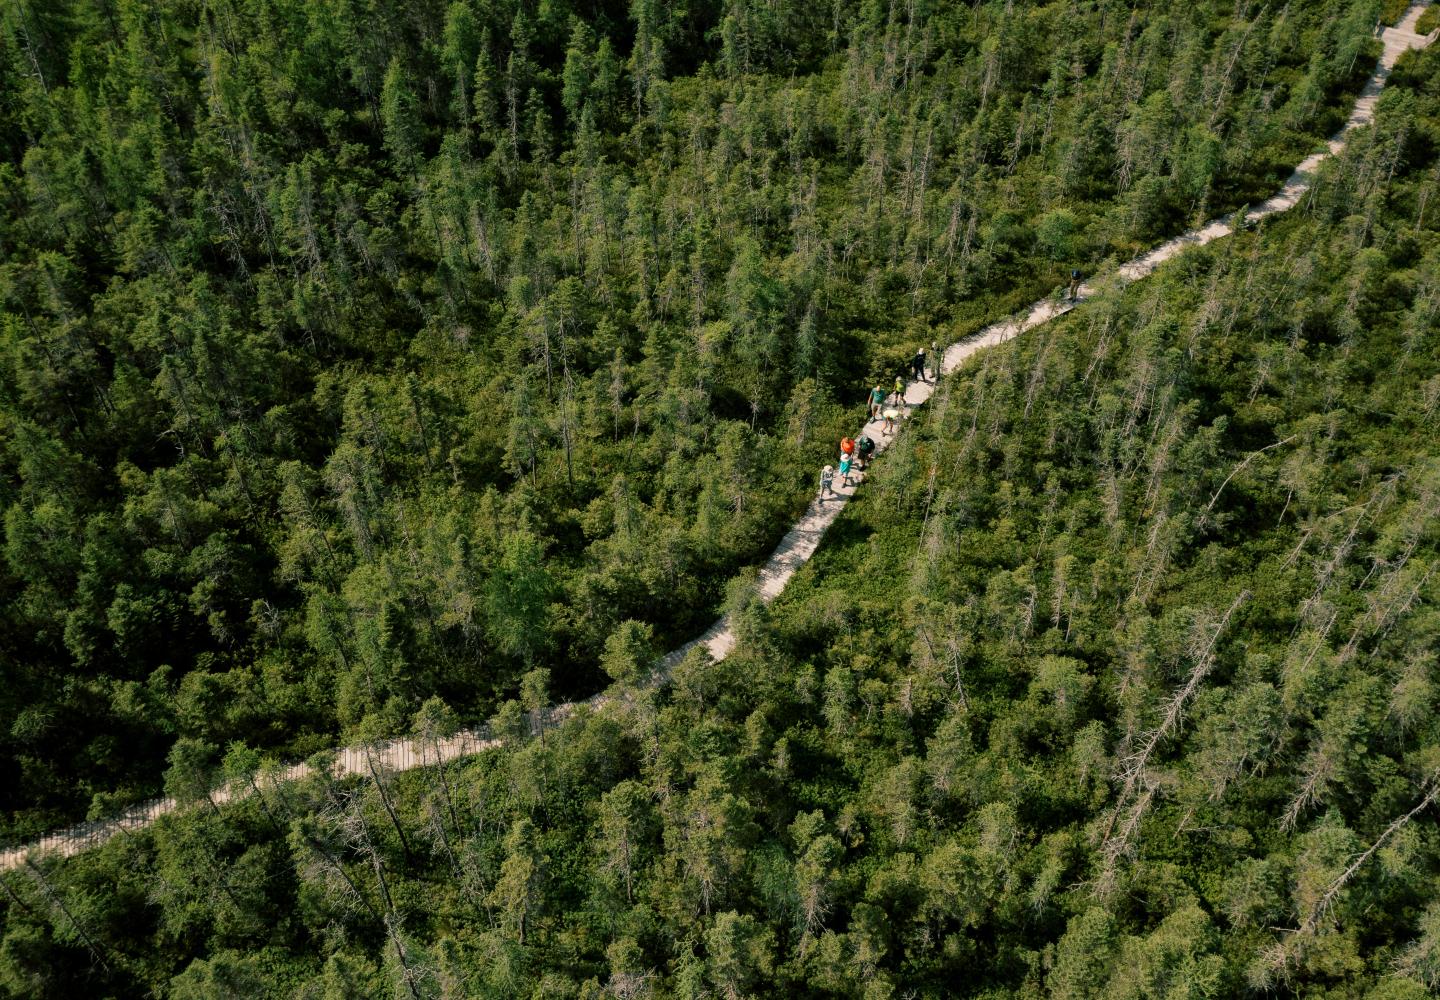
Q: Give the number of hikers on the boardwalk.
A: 10